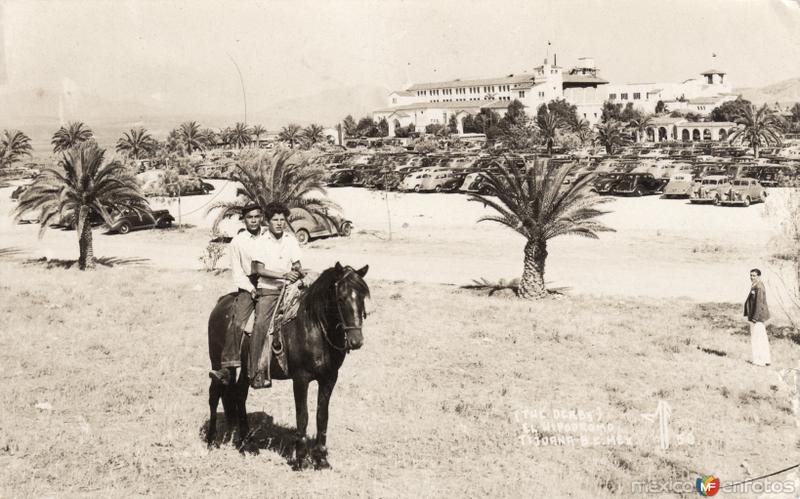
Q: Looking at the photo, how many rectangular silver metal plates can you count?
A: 0